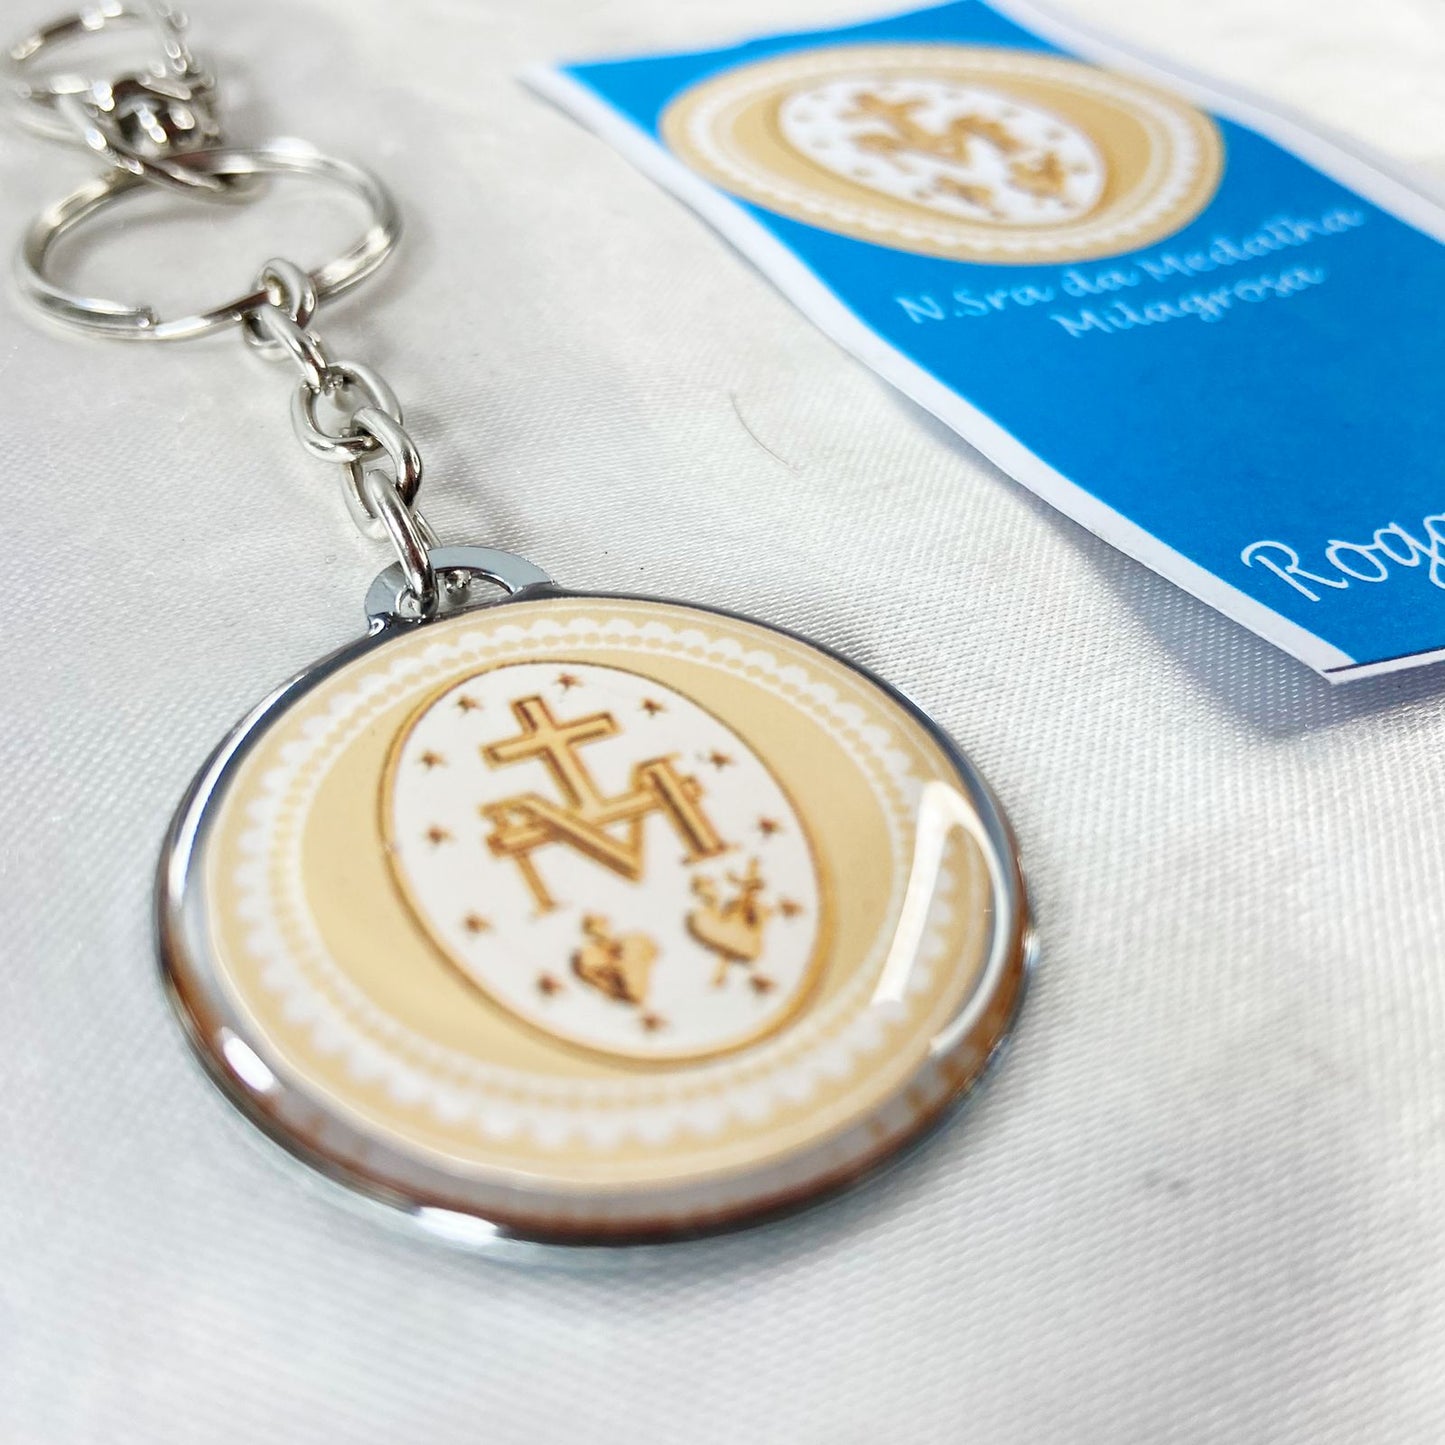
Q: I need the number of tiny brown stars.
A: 12